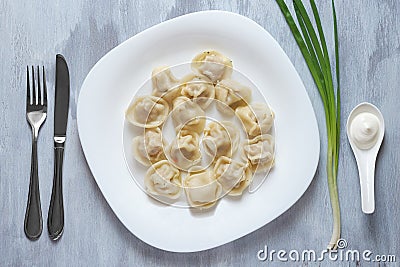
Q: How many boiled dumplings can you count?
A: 14